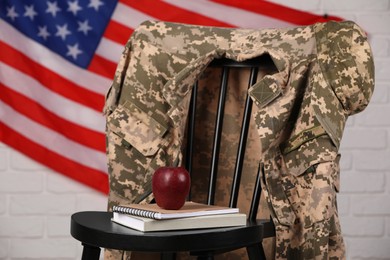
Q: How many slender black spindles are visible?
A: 4